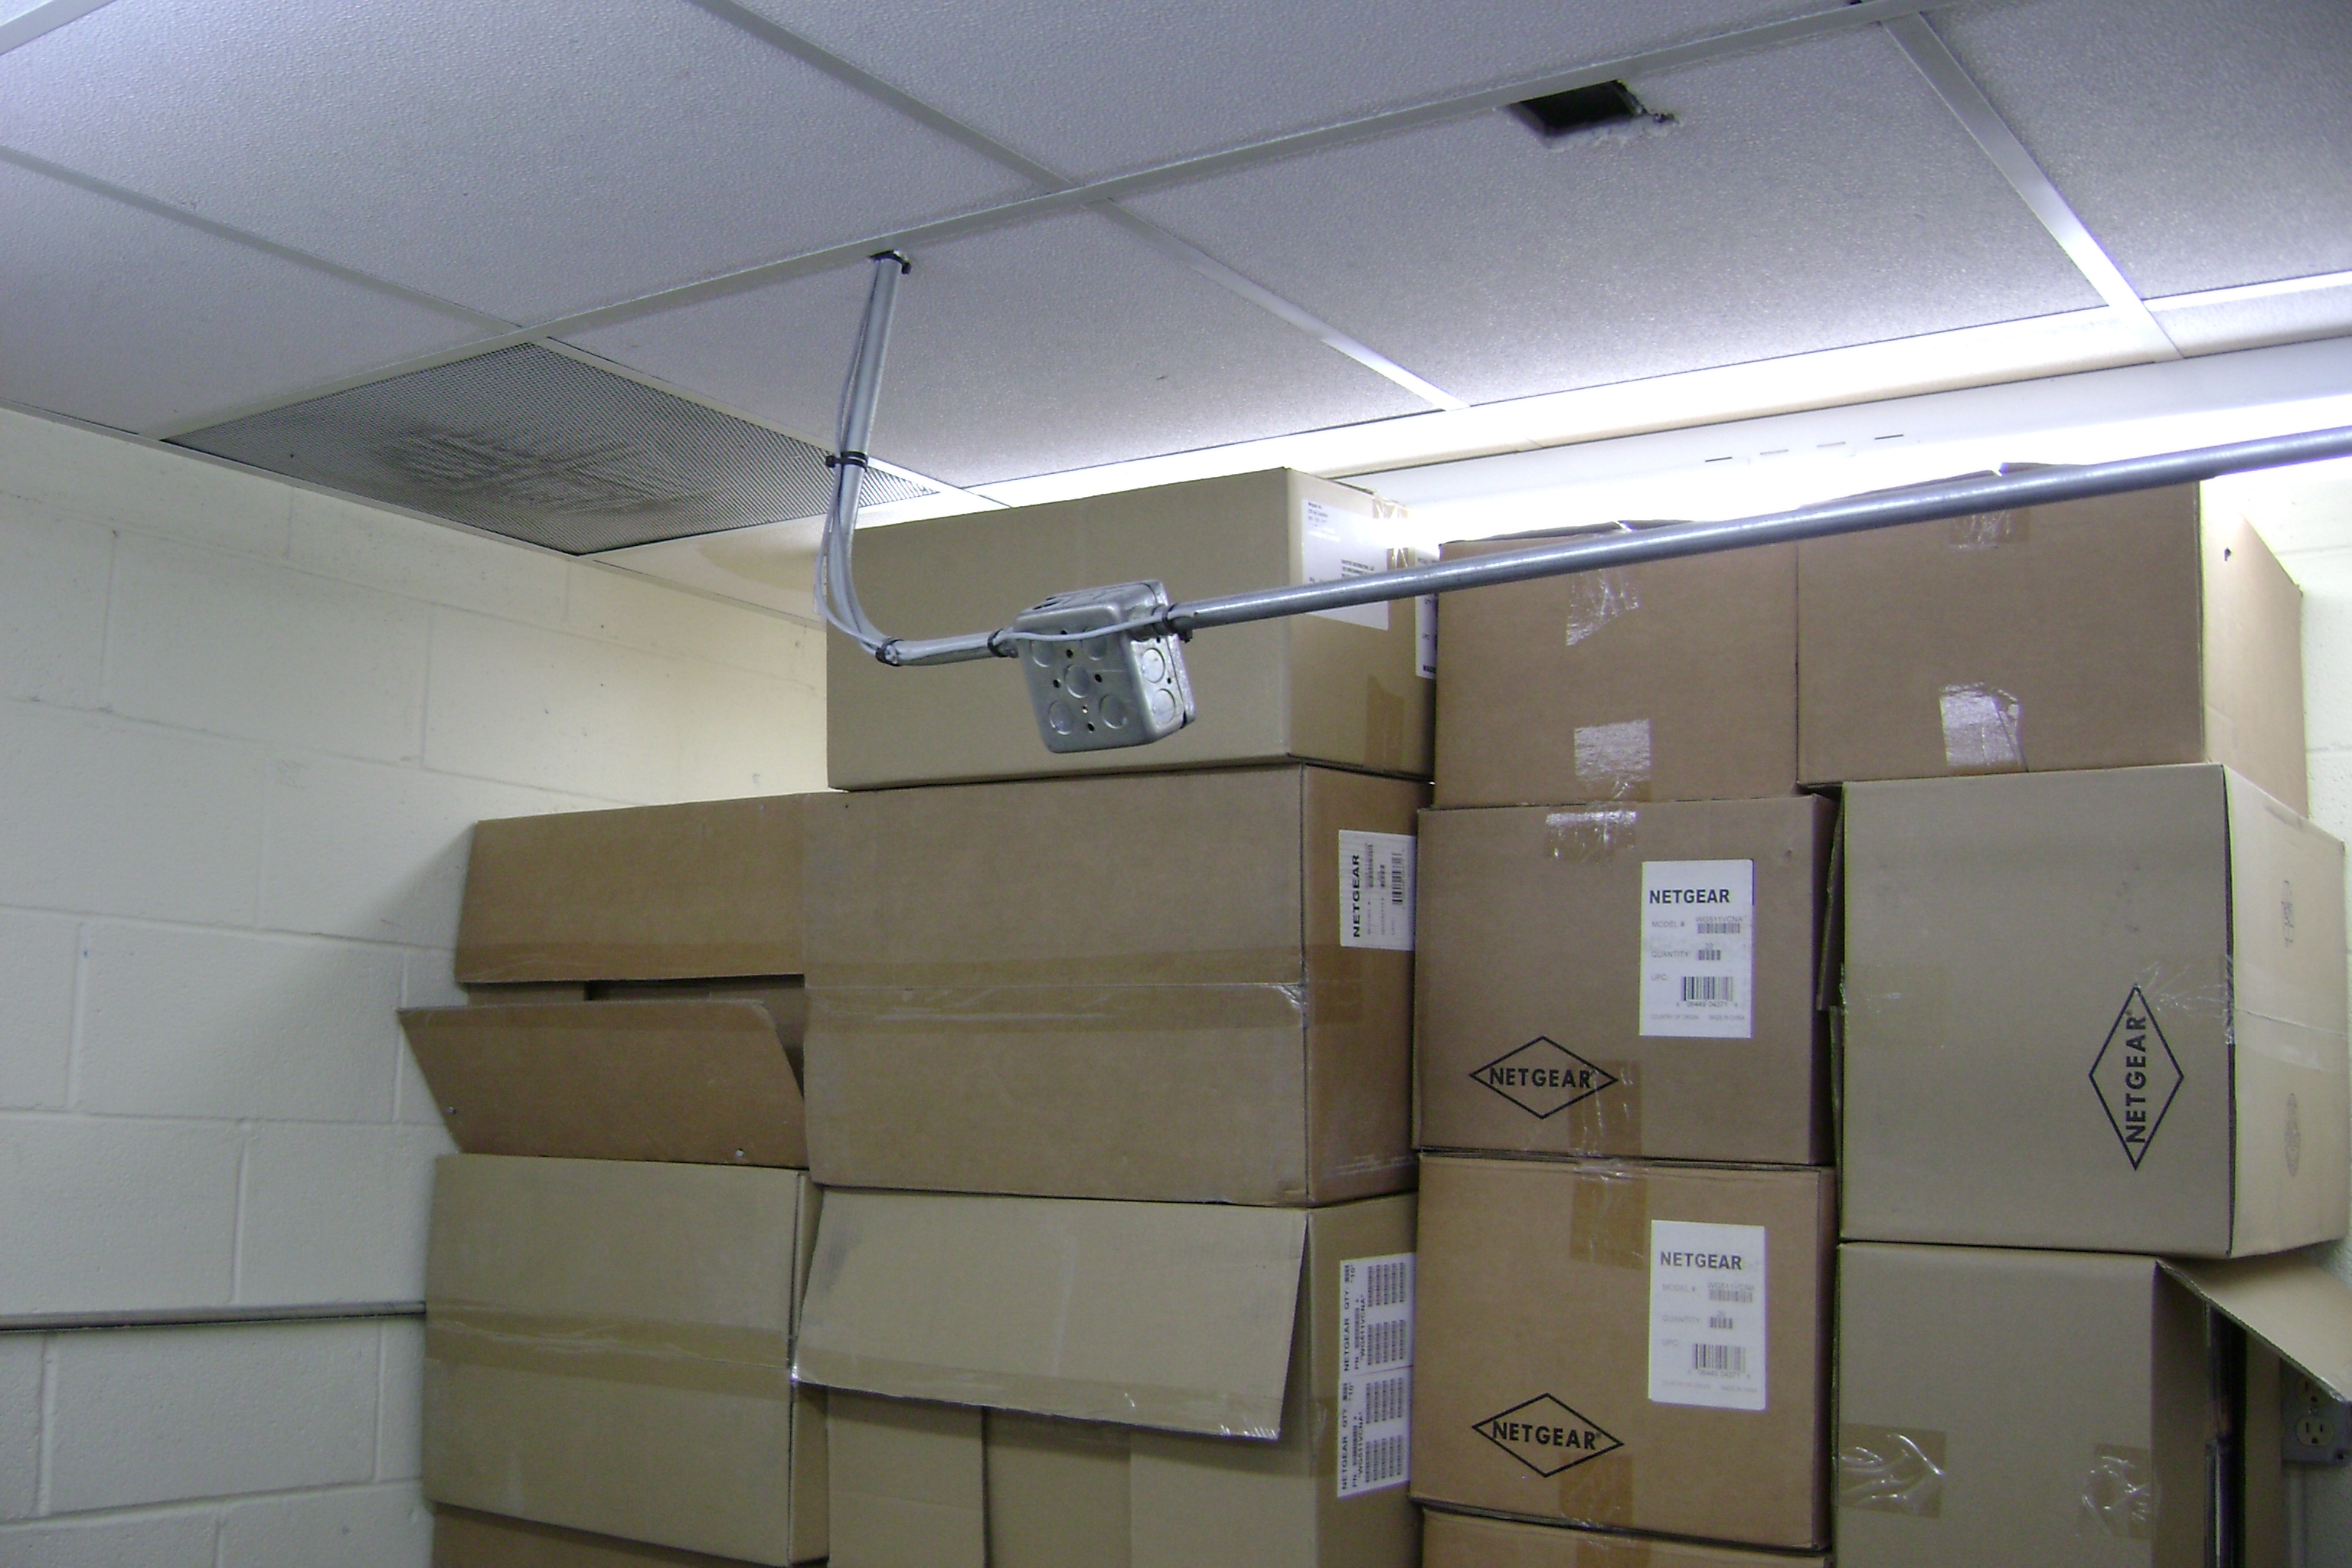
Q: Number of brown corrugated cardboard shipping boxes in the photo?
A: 13